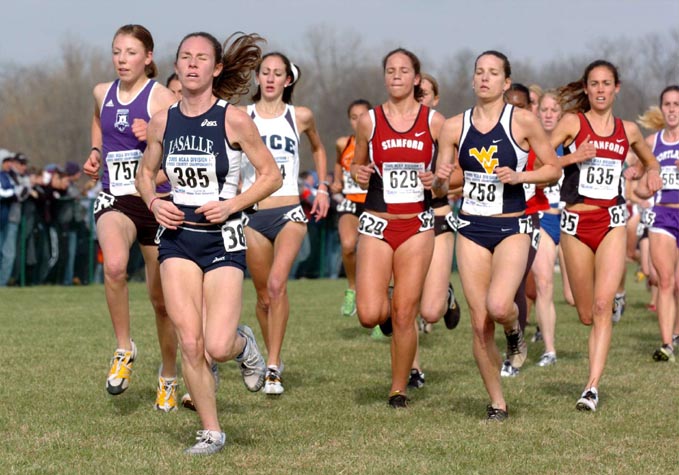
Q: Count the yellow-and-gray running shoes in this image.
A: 2